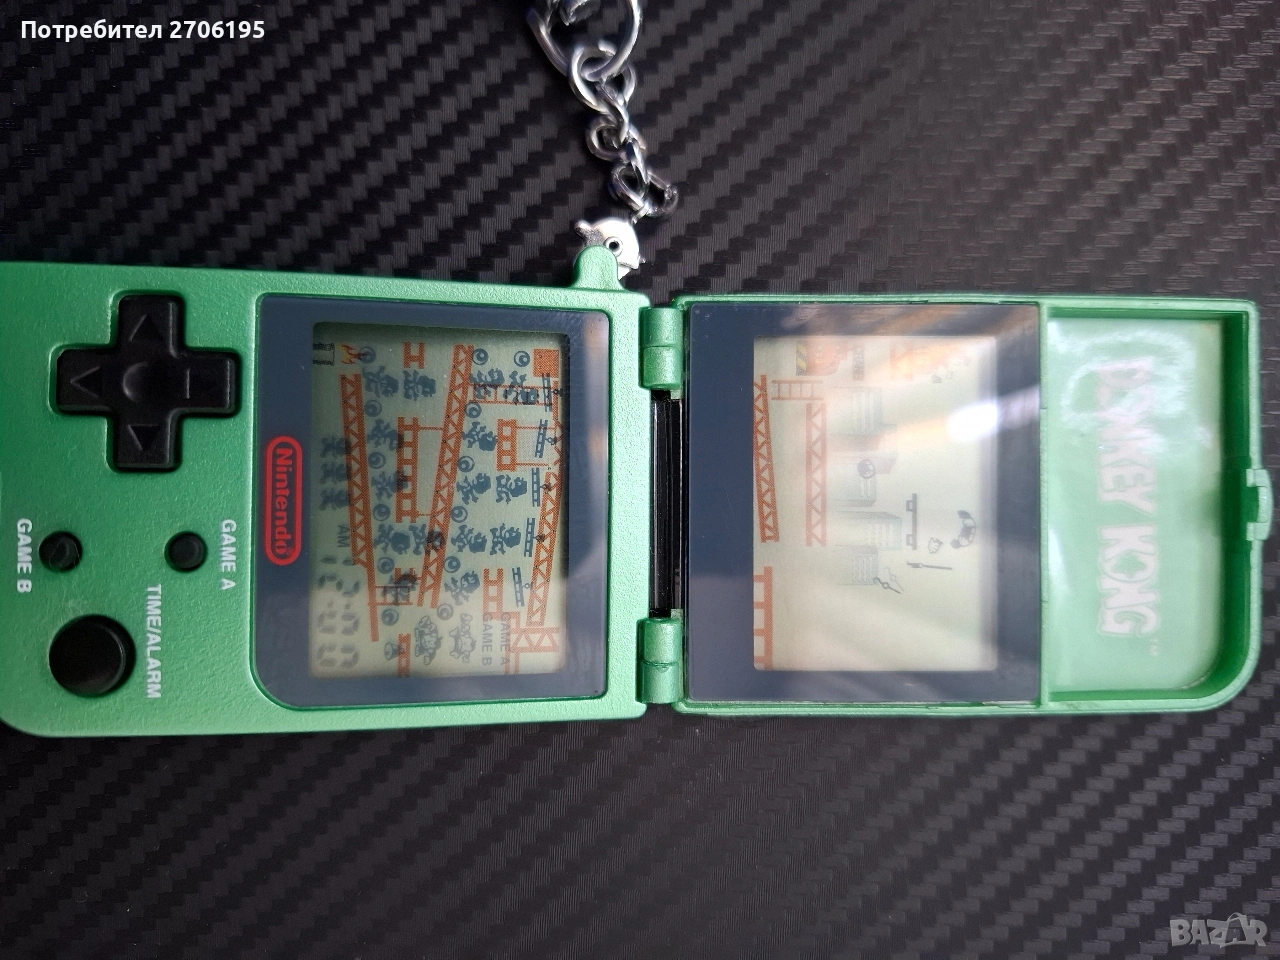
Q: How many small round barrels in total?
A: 13